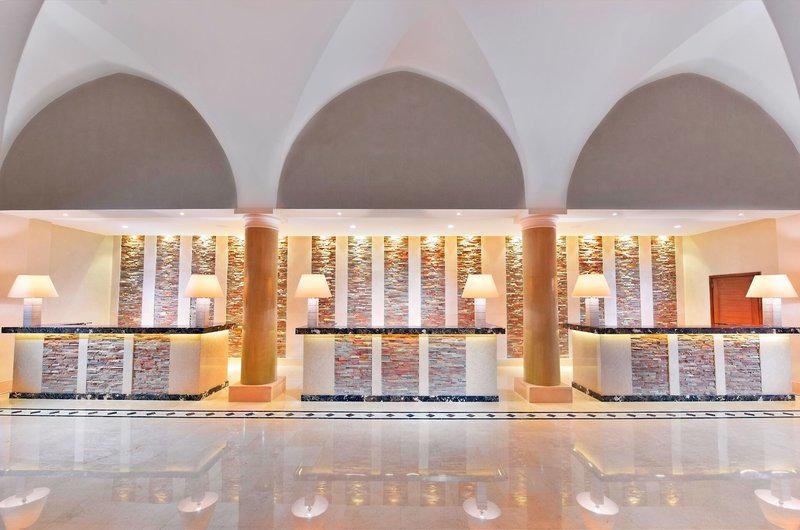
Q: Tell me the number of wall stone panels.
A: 15